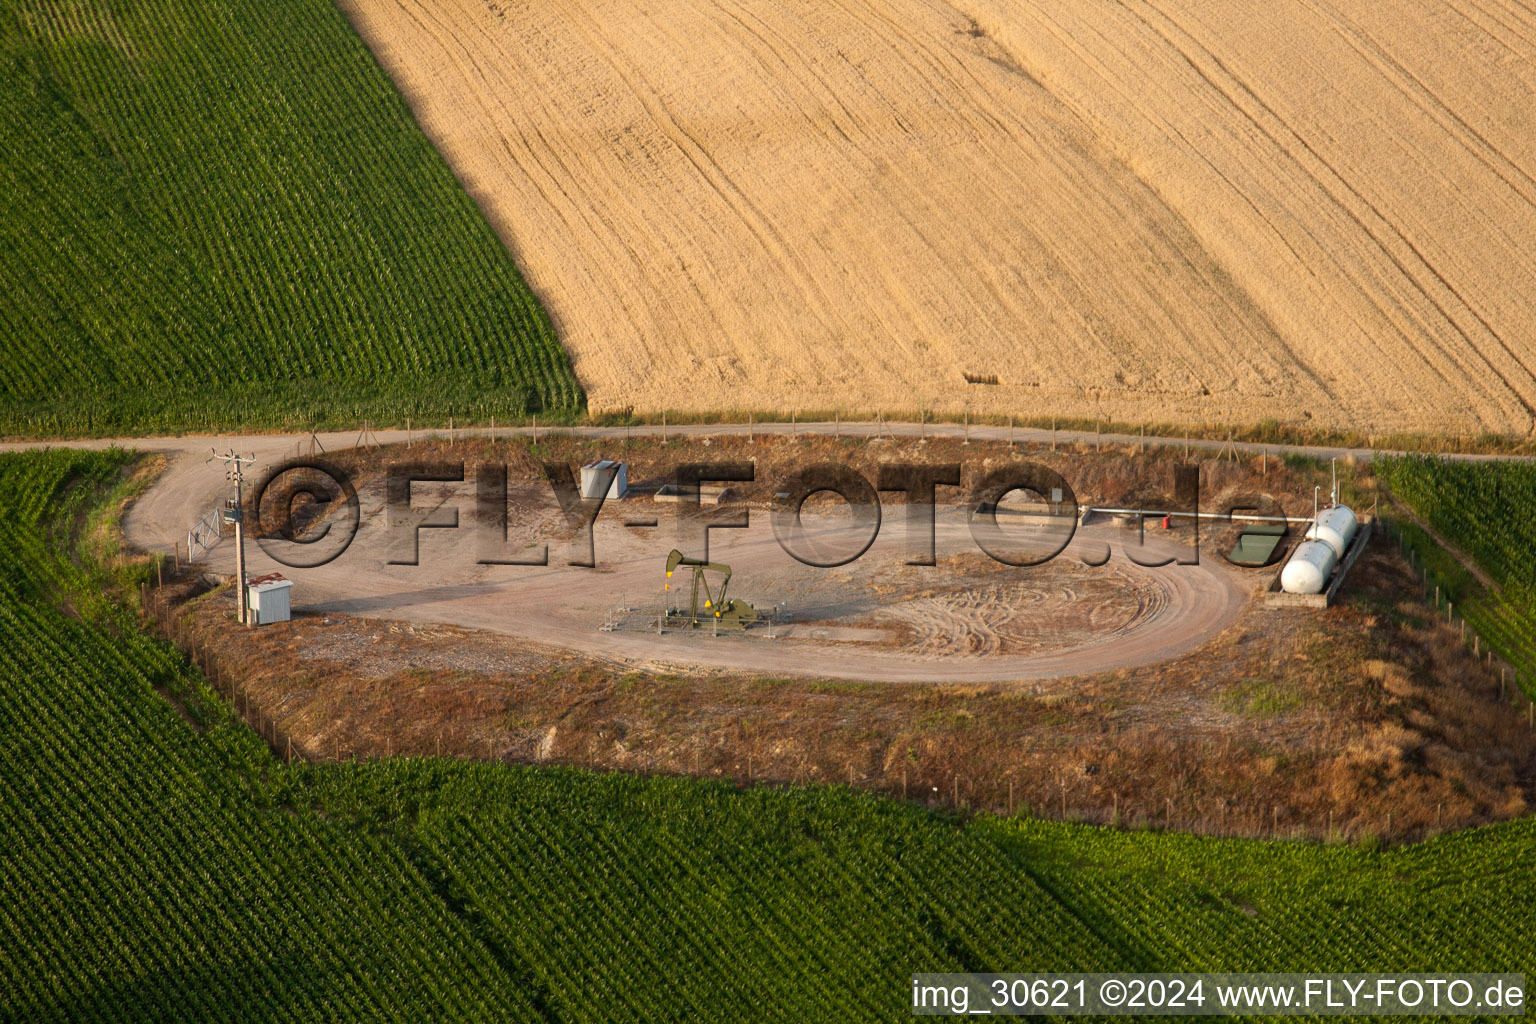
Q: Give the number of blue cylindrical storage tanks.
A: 0